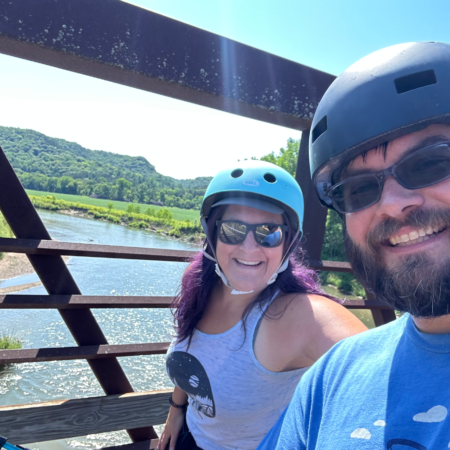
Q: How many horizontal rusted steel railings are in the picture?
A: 3